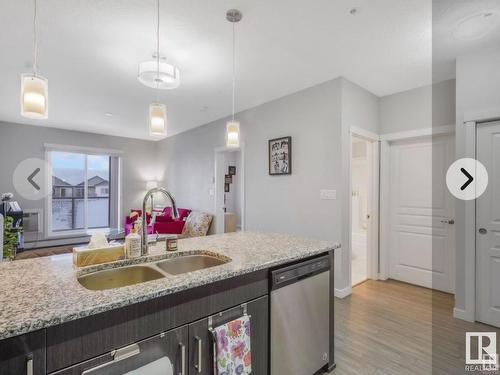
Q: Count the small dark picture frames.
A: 3